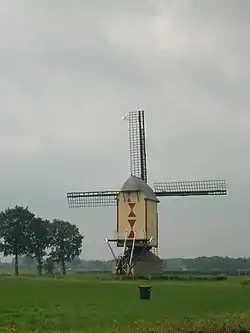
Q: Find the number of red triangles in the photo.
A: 4